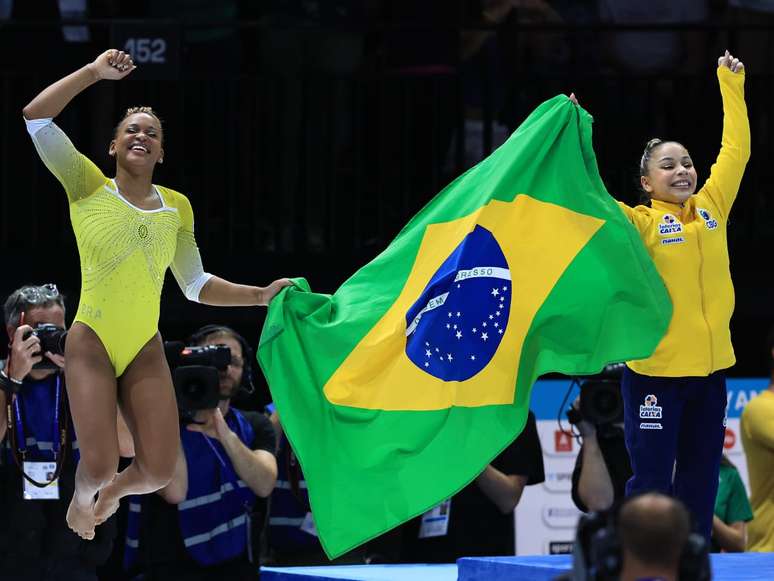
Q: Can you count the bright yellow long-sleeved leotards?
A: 1